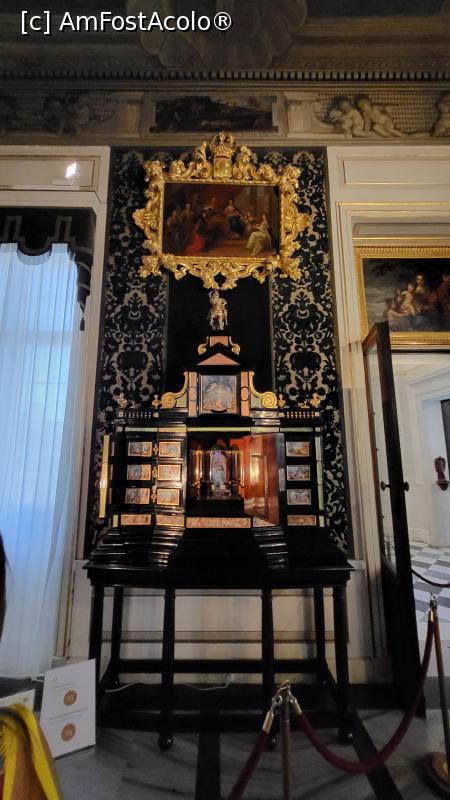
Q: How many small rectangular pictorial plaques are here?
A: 9